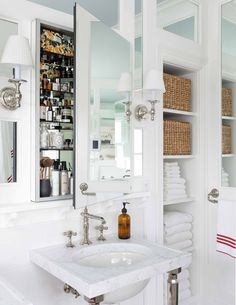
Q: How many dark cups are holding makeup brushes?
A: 1